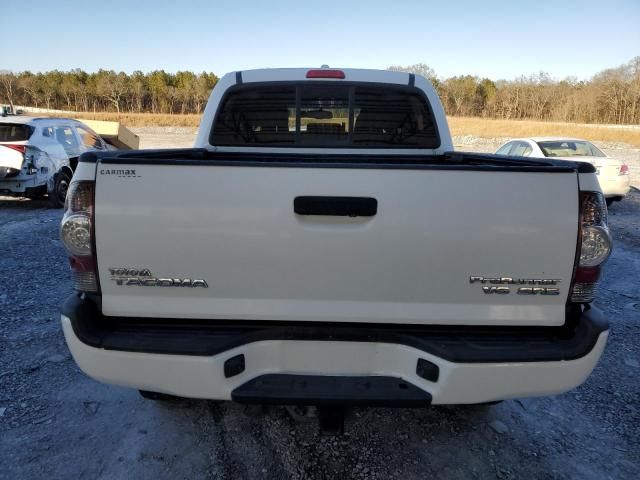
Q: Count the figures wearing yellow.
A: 0